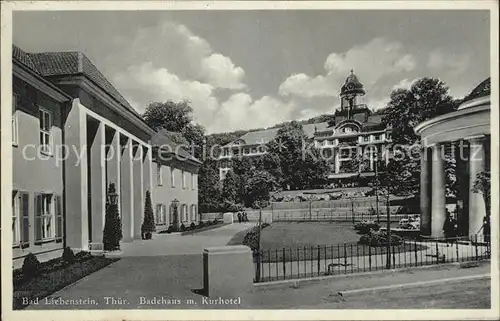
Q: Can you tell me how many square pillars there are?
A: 6